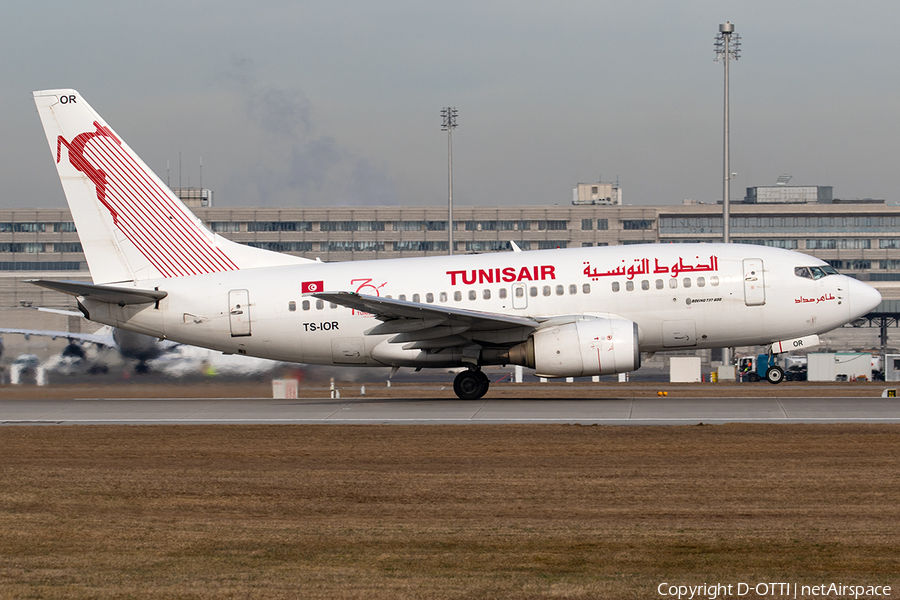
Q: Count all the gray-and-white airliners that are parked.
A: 1